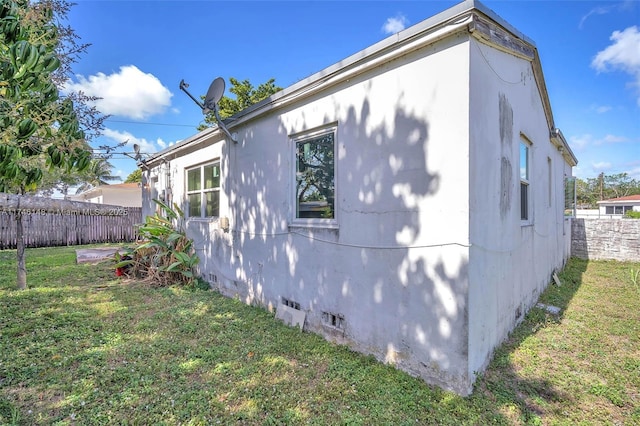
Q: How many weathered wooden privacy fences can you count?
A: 1